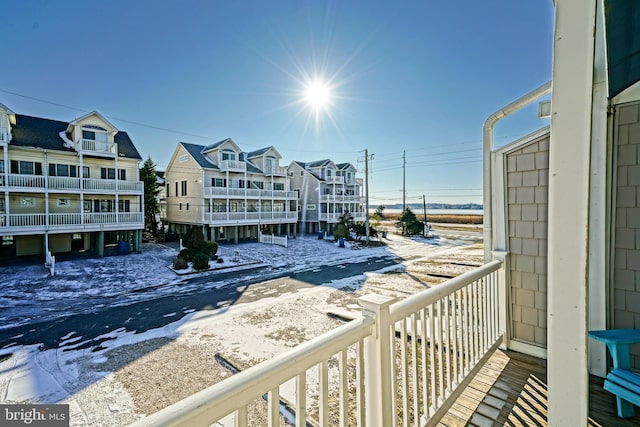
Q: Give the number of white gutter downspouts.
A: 1